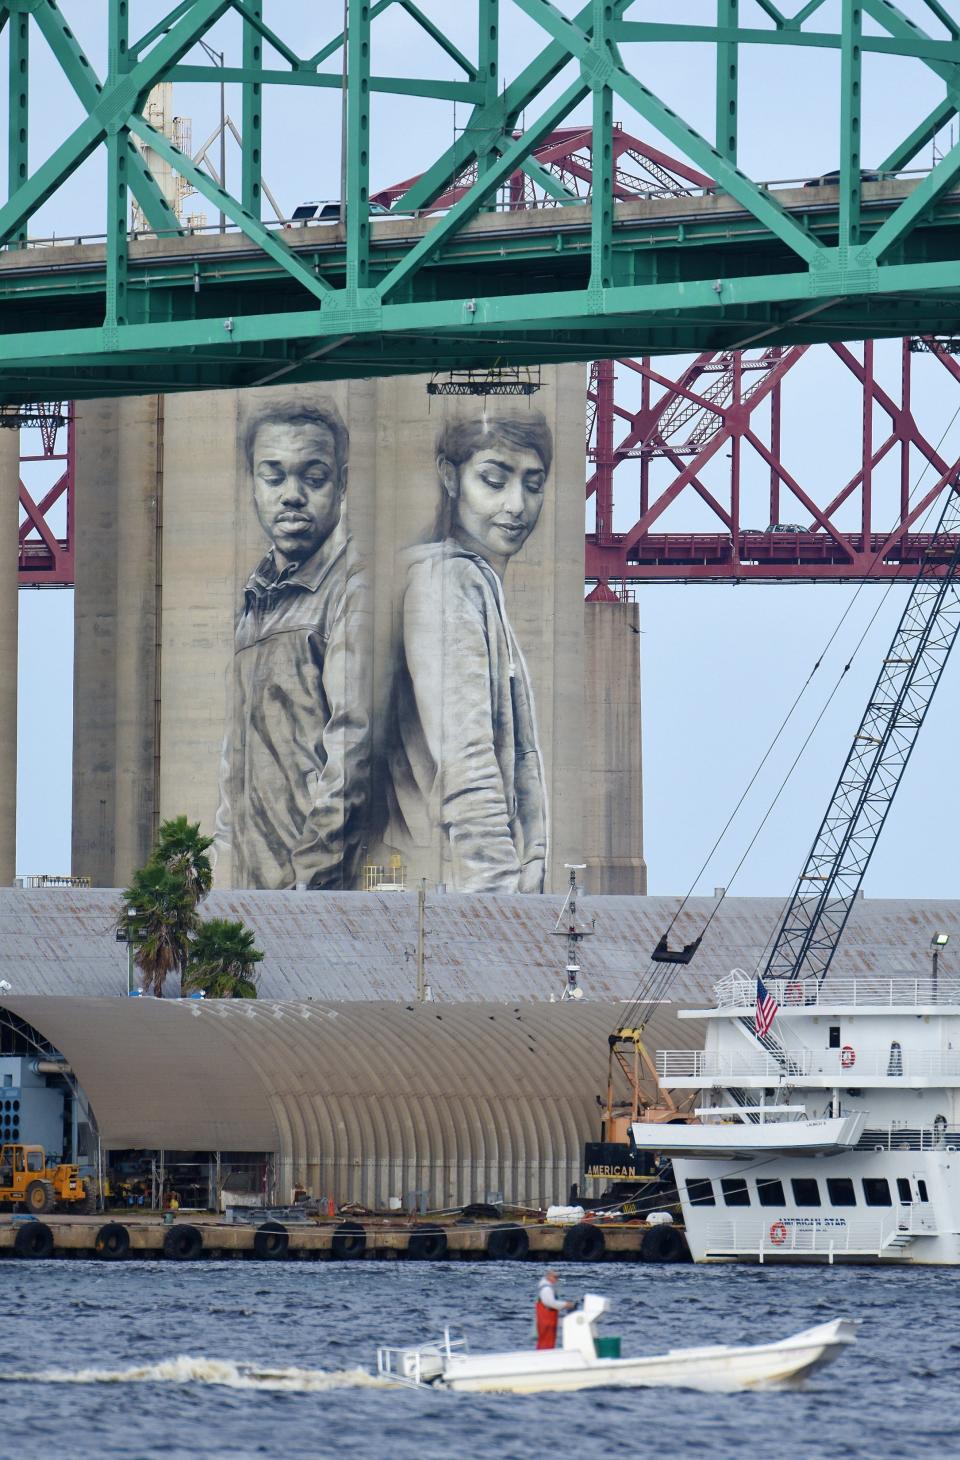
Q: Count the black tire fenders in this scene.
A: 9